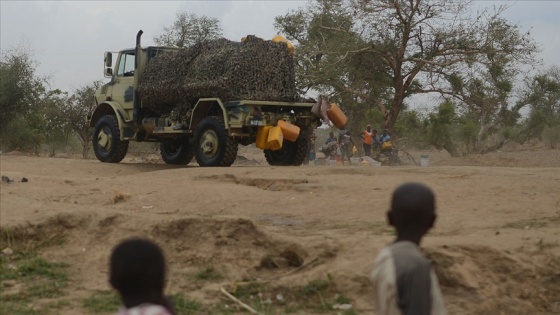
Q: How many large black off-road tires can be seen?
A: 4